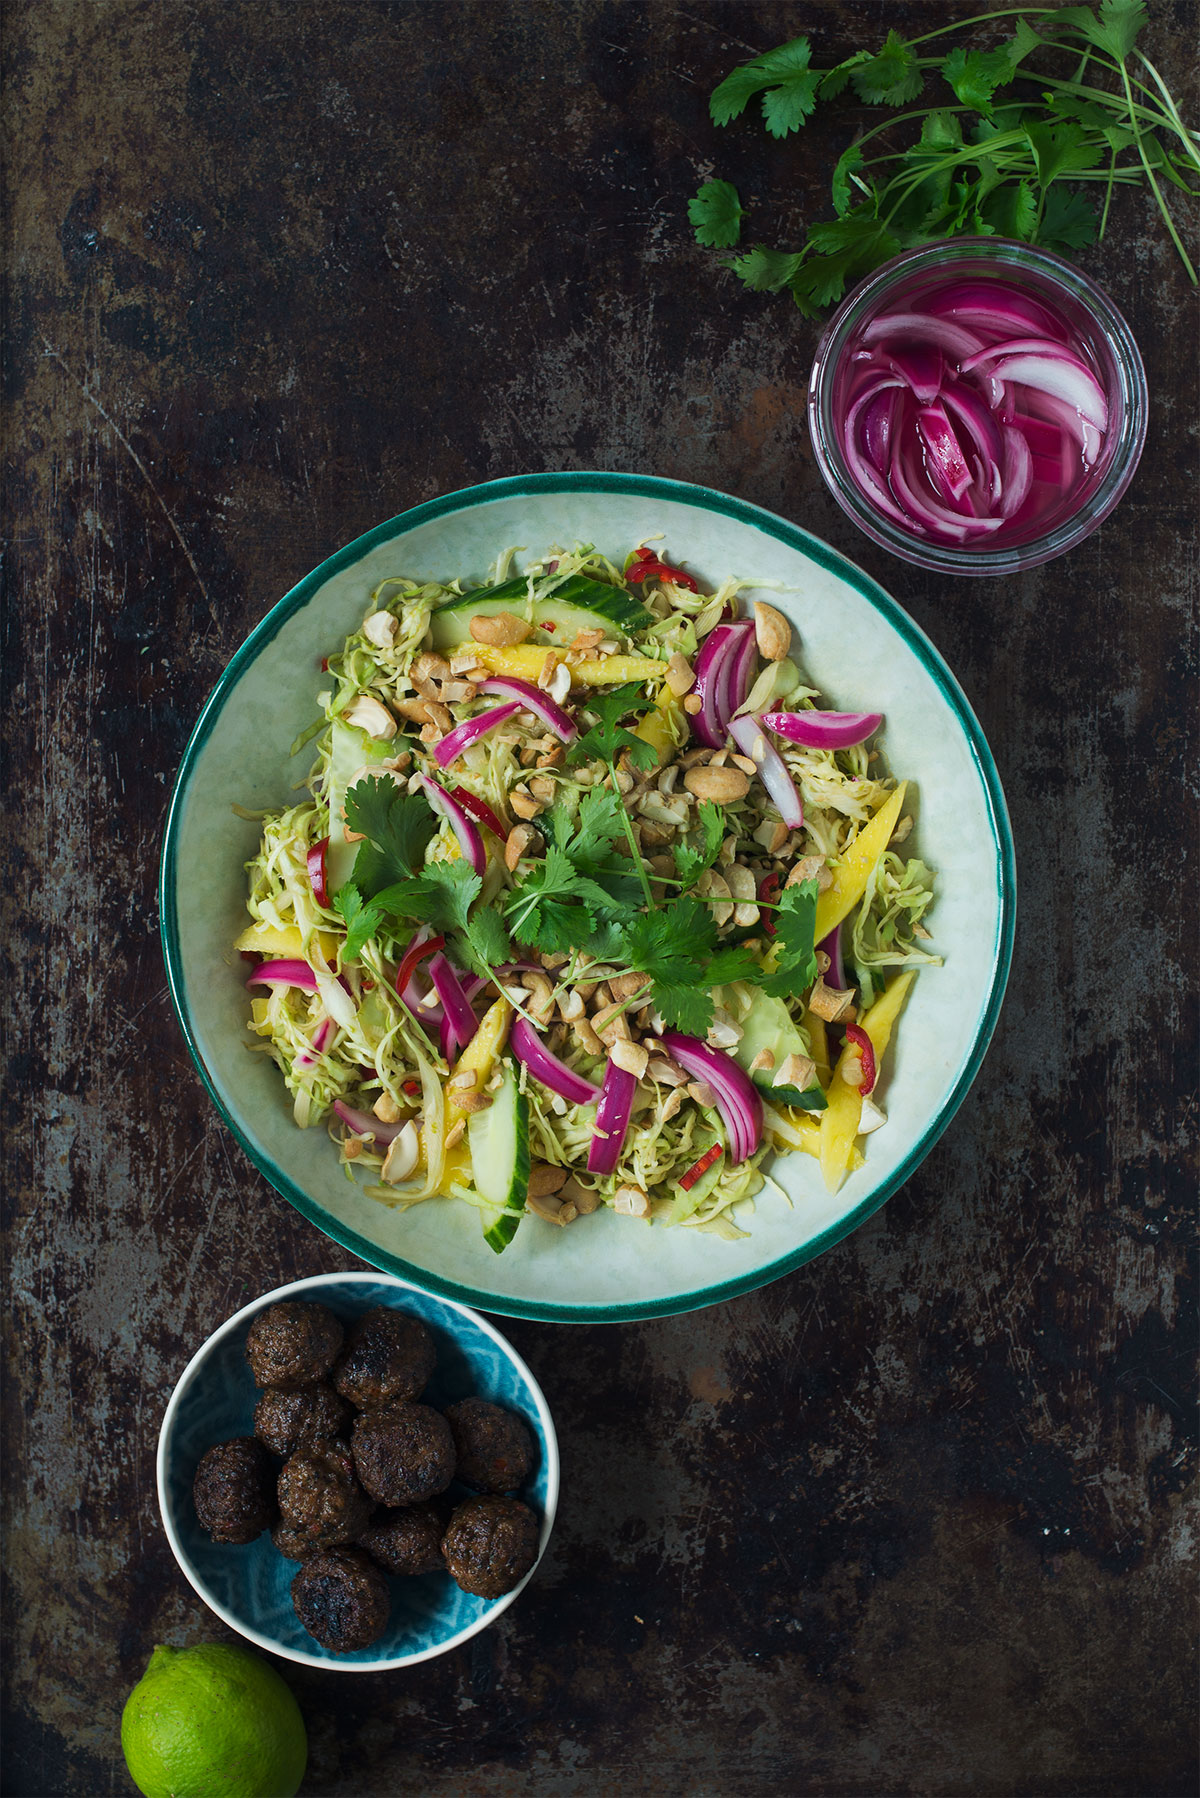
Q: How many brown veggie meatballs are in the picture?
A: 10